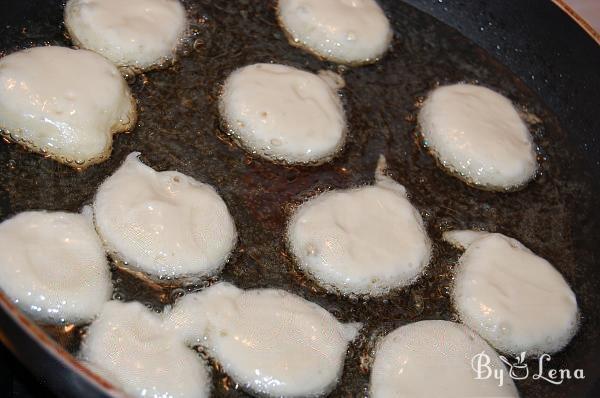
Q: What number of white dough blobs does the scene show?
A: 12